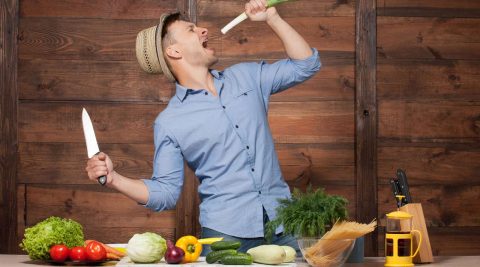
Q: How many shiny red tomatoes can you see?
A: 3